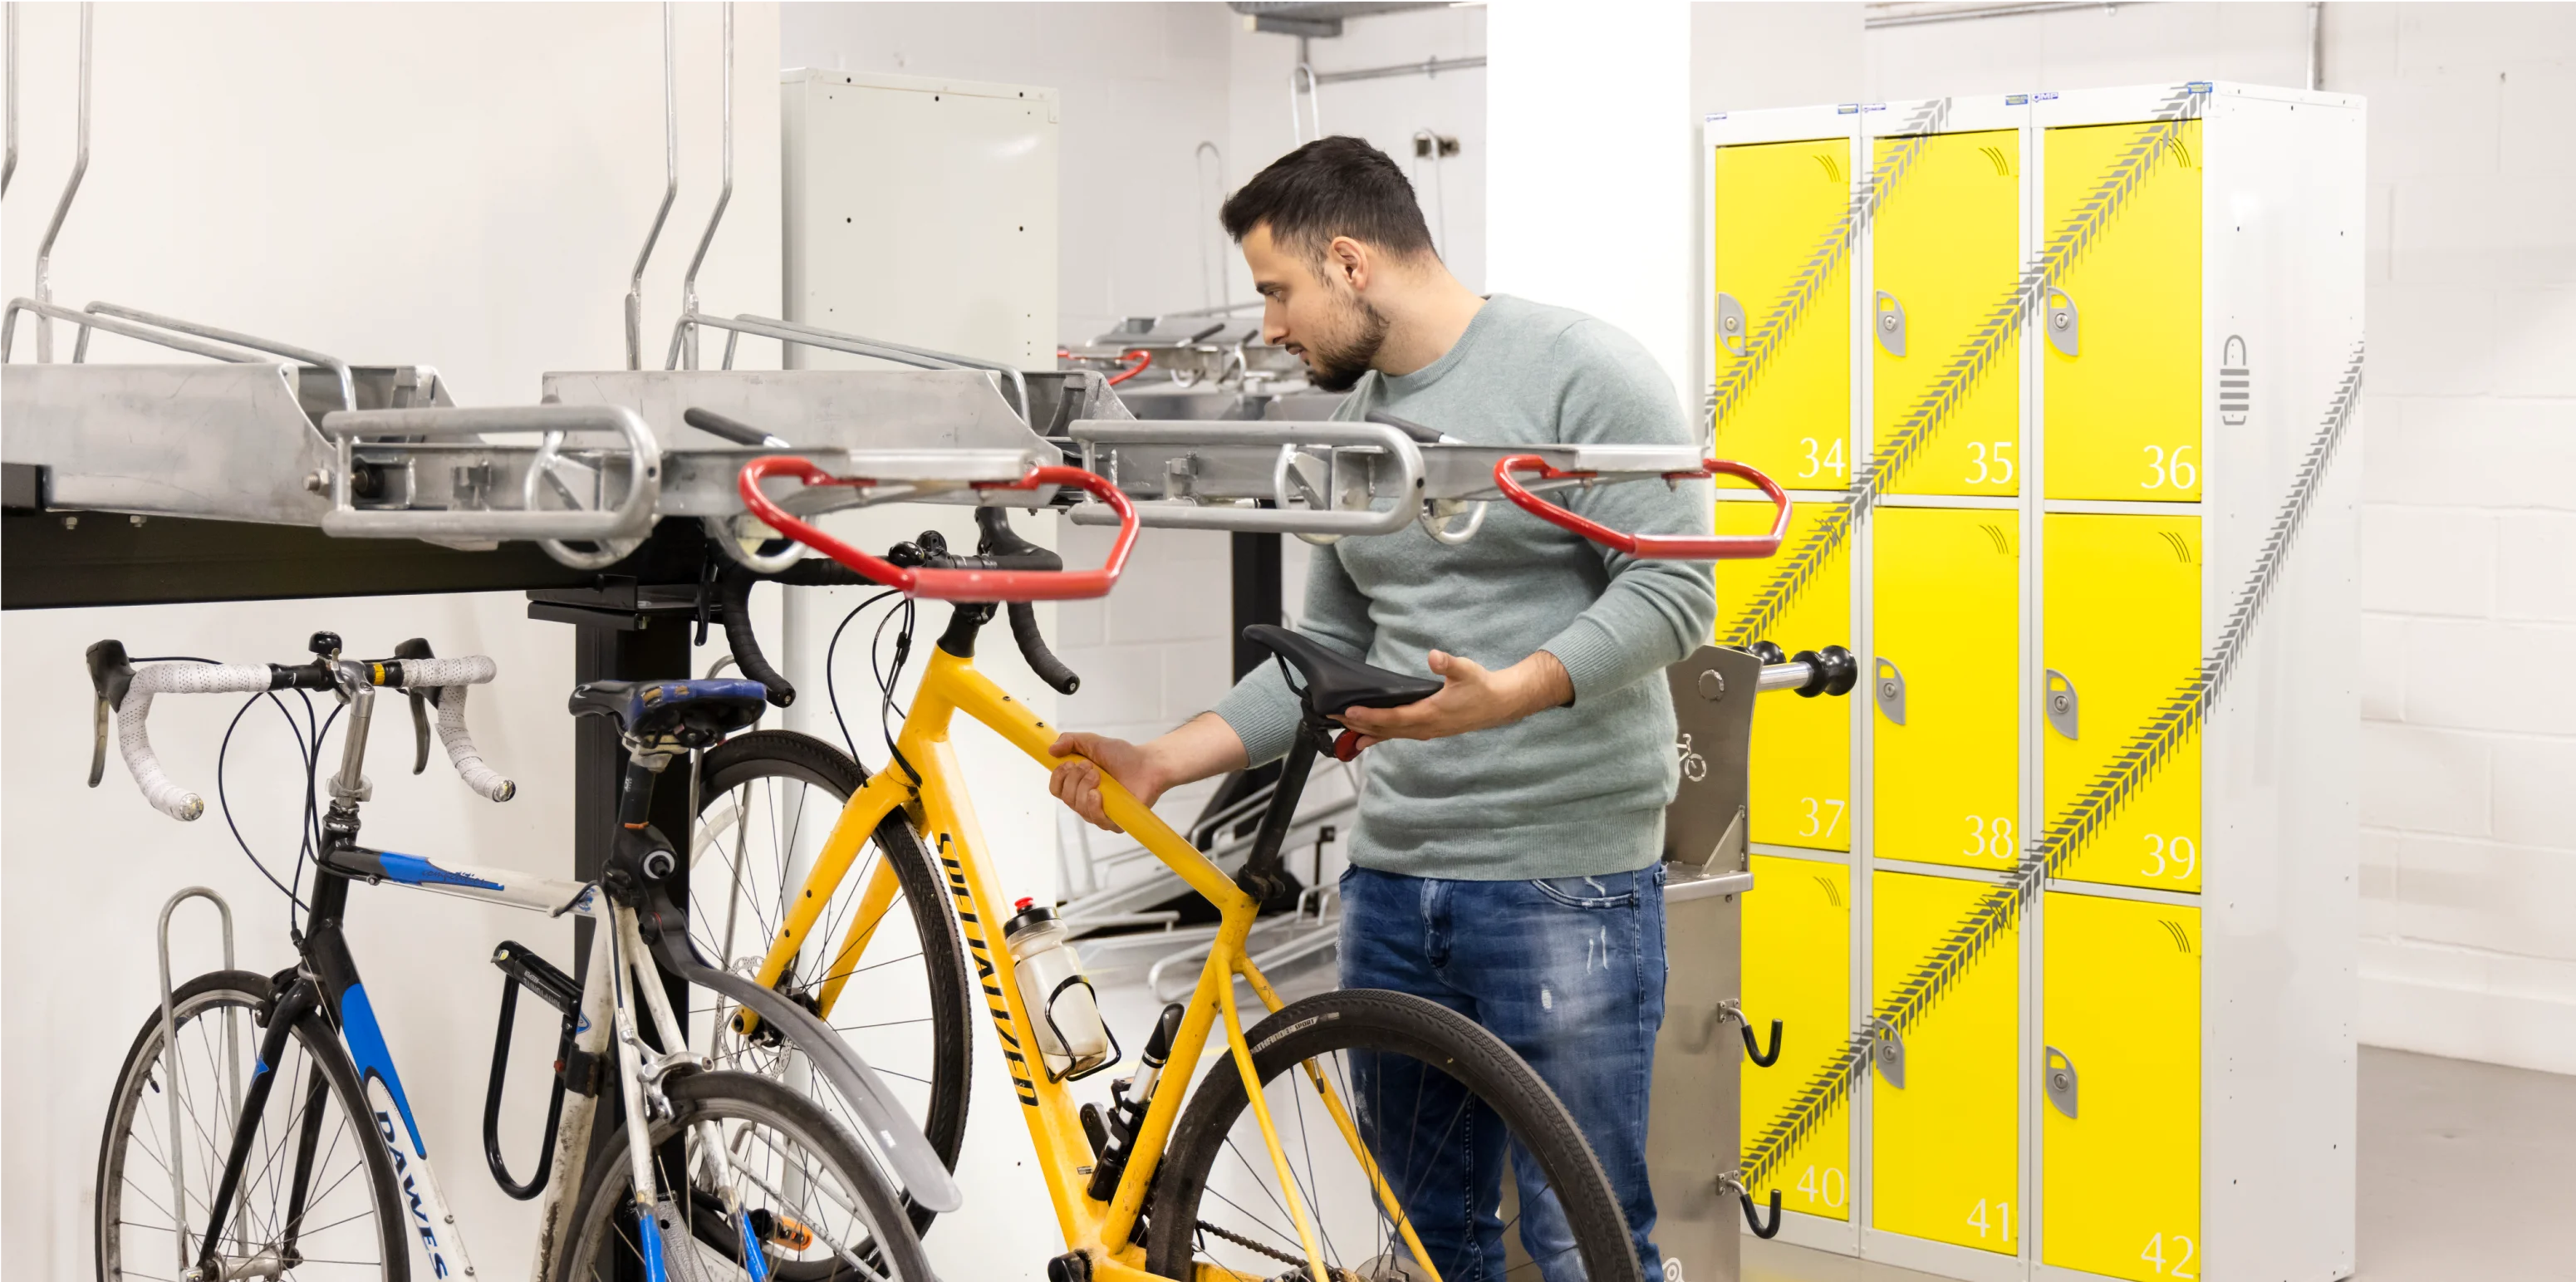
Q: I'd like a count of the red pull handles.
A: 3